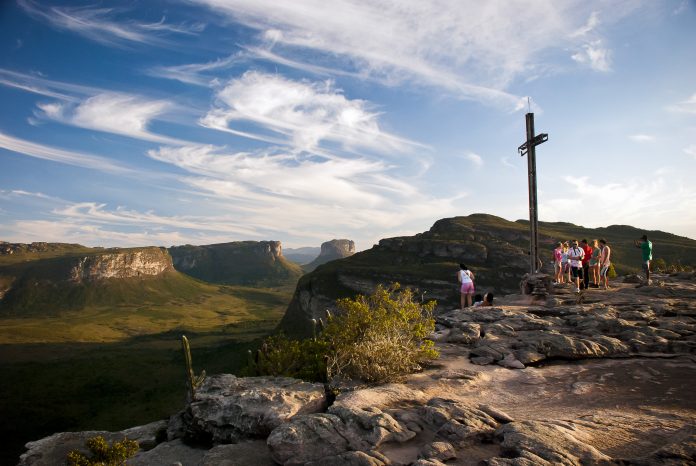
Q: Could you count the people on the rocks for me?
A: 10